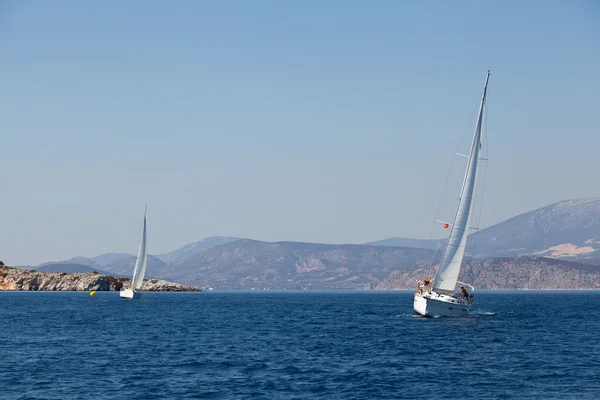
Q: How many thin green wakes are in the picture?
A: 0